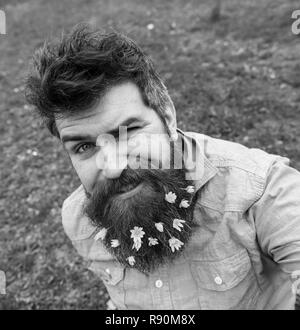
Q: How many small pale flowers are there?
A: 12